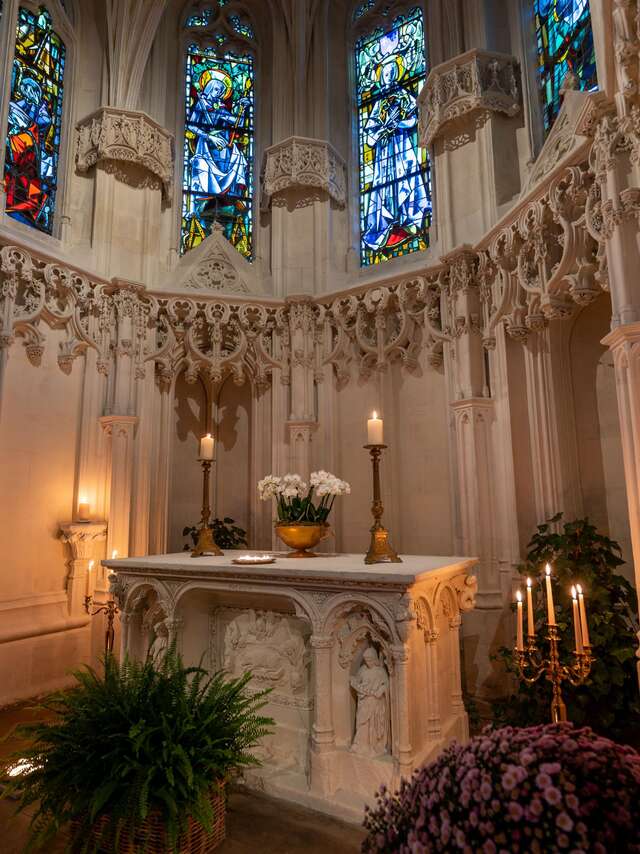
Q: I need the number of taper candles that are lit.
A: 7